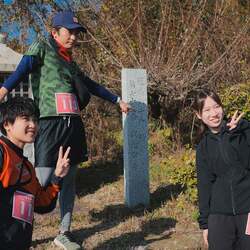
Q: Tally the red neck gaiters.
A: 1